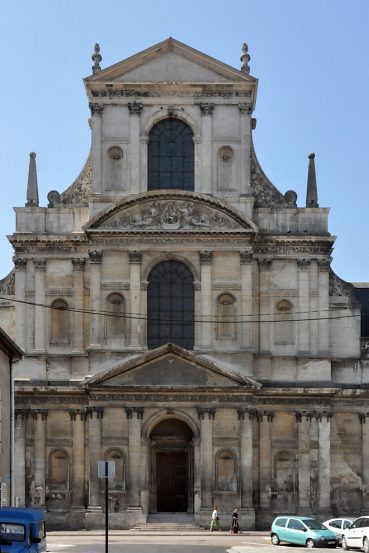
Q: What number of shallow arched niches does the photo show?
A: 10